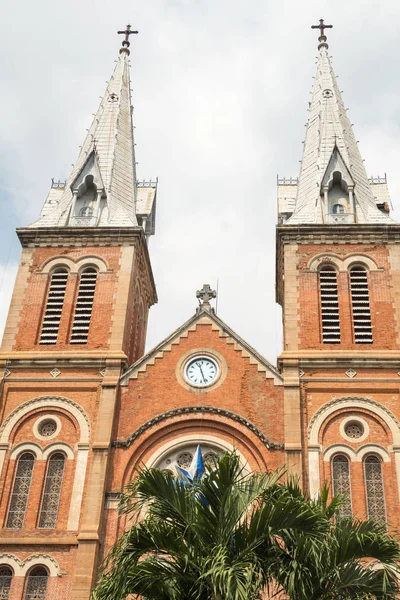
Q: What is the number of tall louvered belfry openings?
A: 4